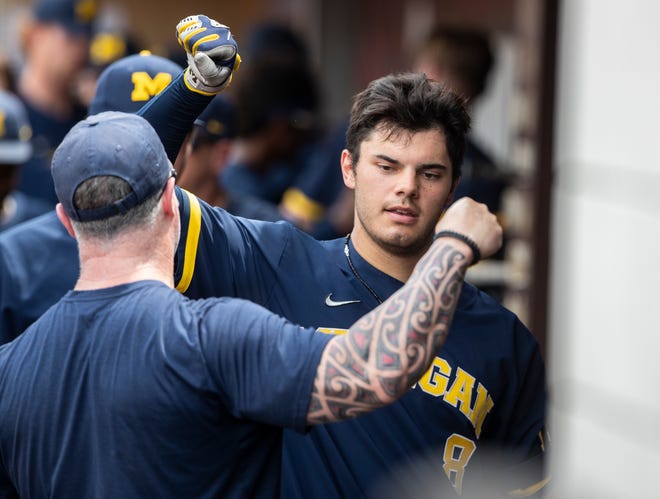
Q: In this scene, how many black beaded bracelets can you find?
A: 1